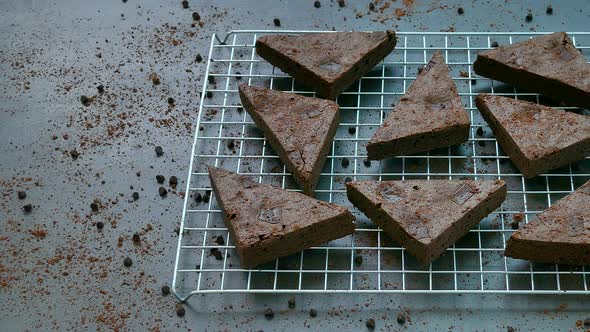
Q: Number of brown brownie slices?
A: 8